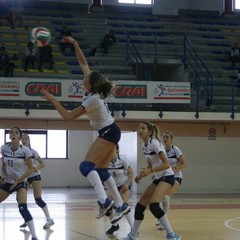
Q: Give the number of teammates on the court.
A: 6